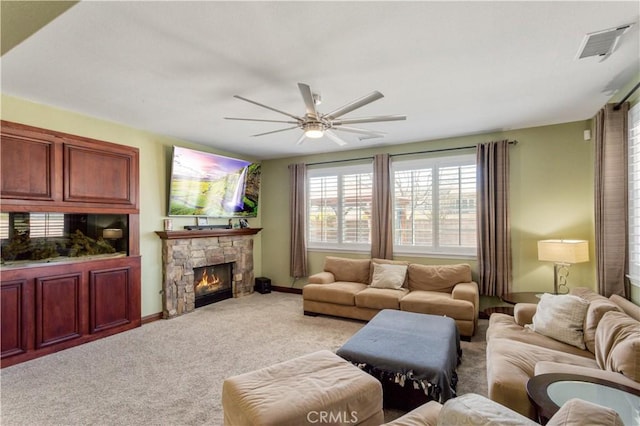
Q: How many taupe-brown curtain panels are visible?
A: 4